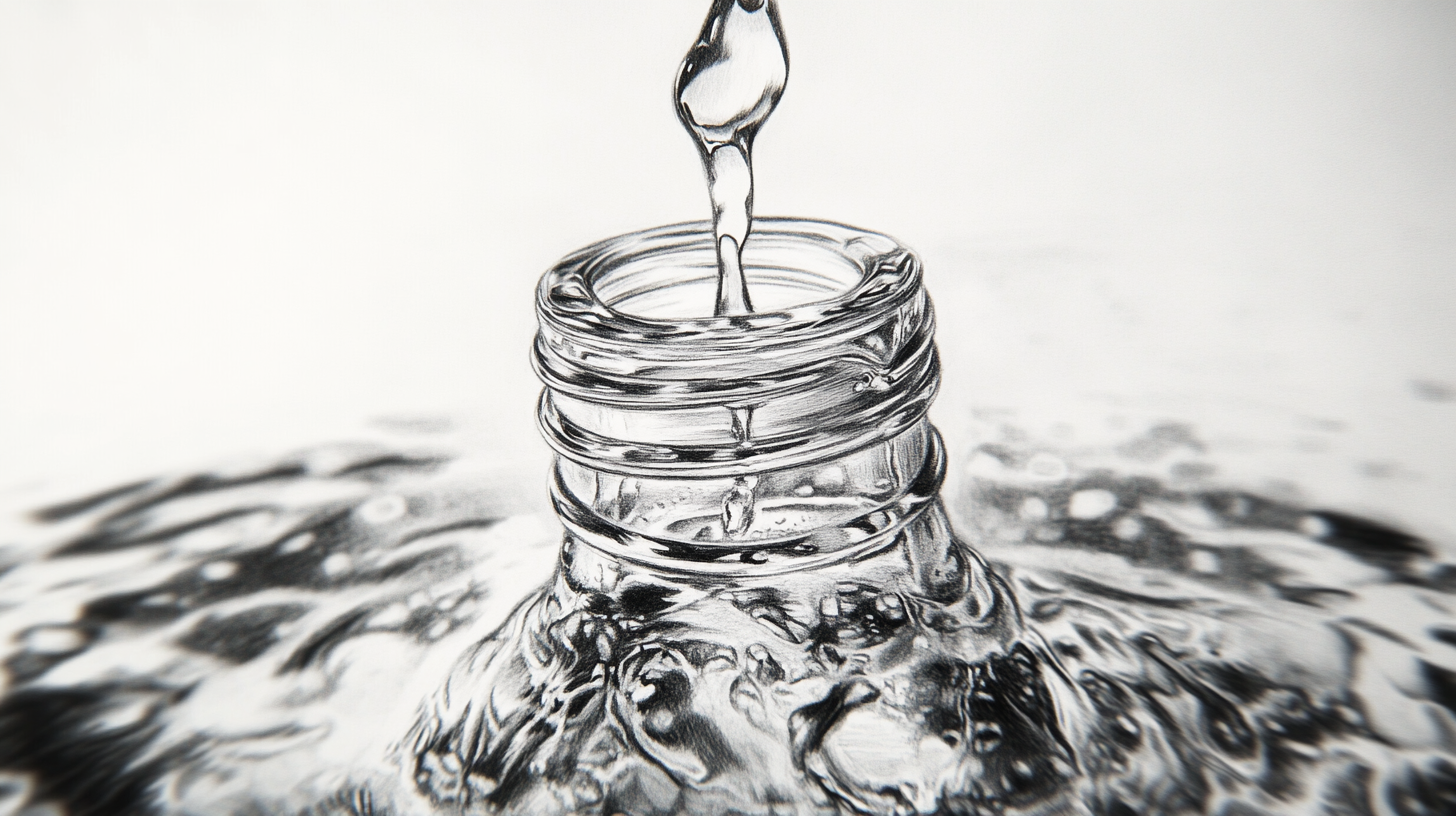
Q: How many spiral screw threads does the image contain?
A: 3